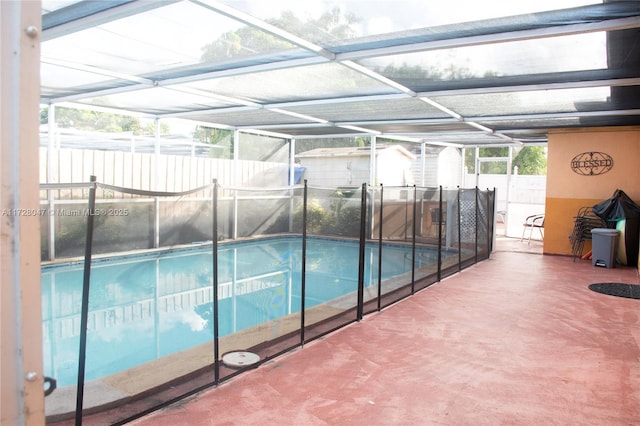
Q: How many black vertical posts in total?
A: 11